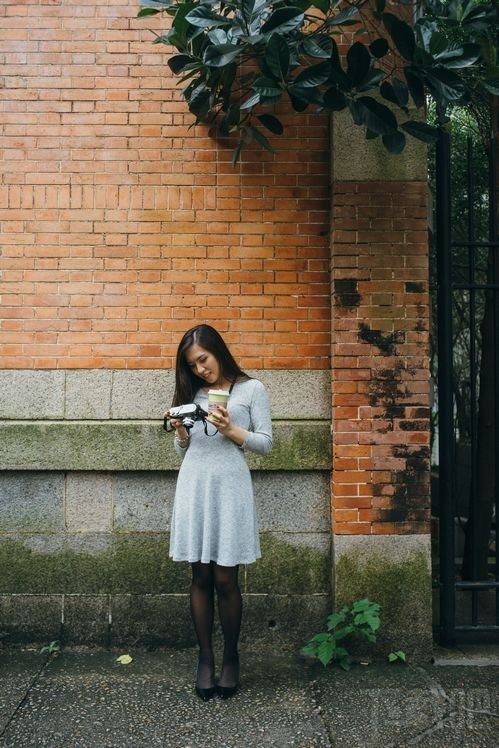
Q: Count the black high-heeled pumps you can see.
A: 2